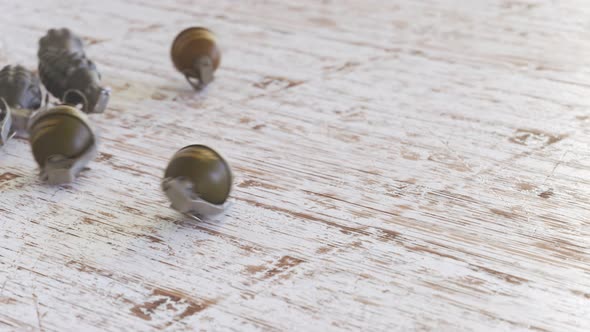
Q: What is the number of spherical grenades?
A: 3